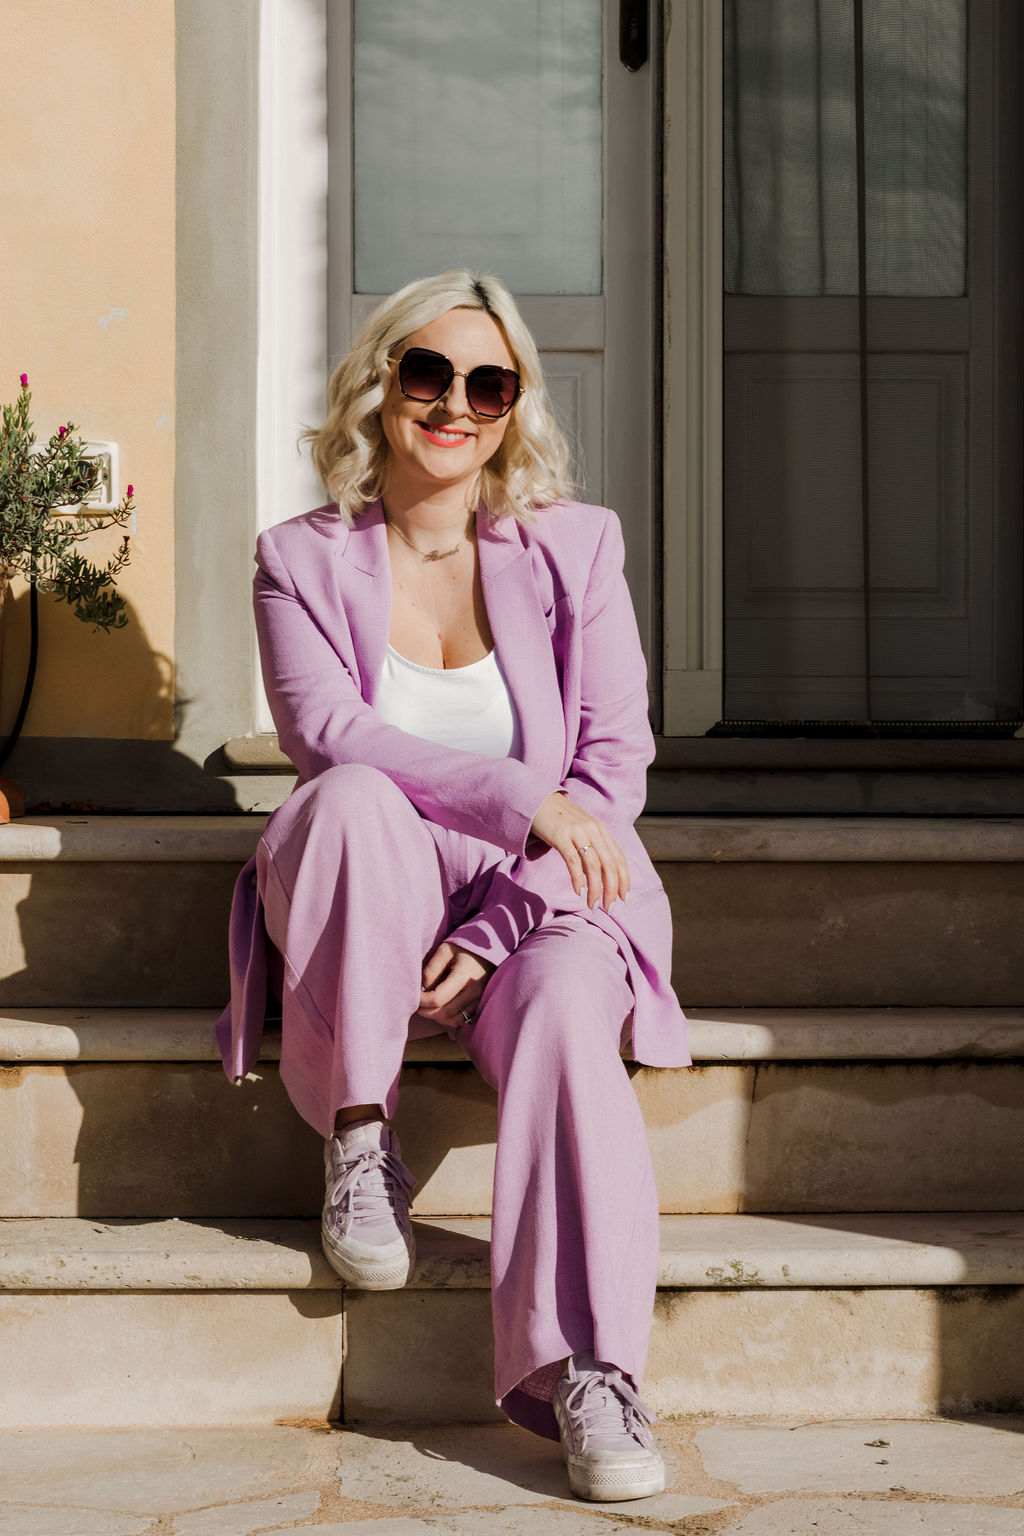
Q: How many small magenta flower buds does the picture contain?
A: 3